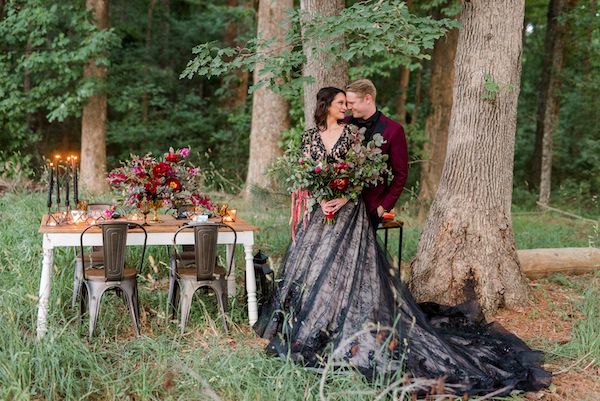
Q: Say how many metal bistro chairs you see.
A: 4